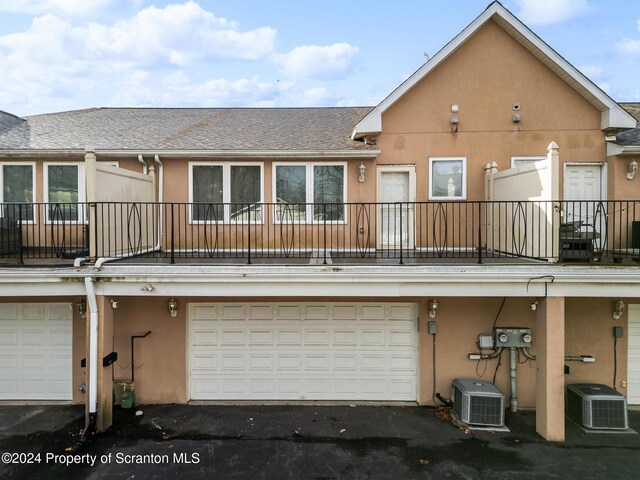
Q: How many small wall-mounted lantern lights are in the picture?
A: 6